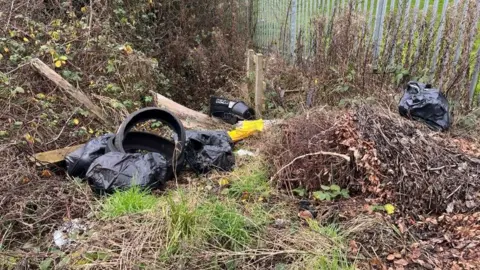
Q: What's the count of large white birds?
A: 0